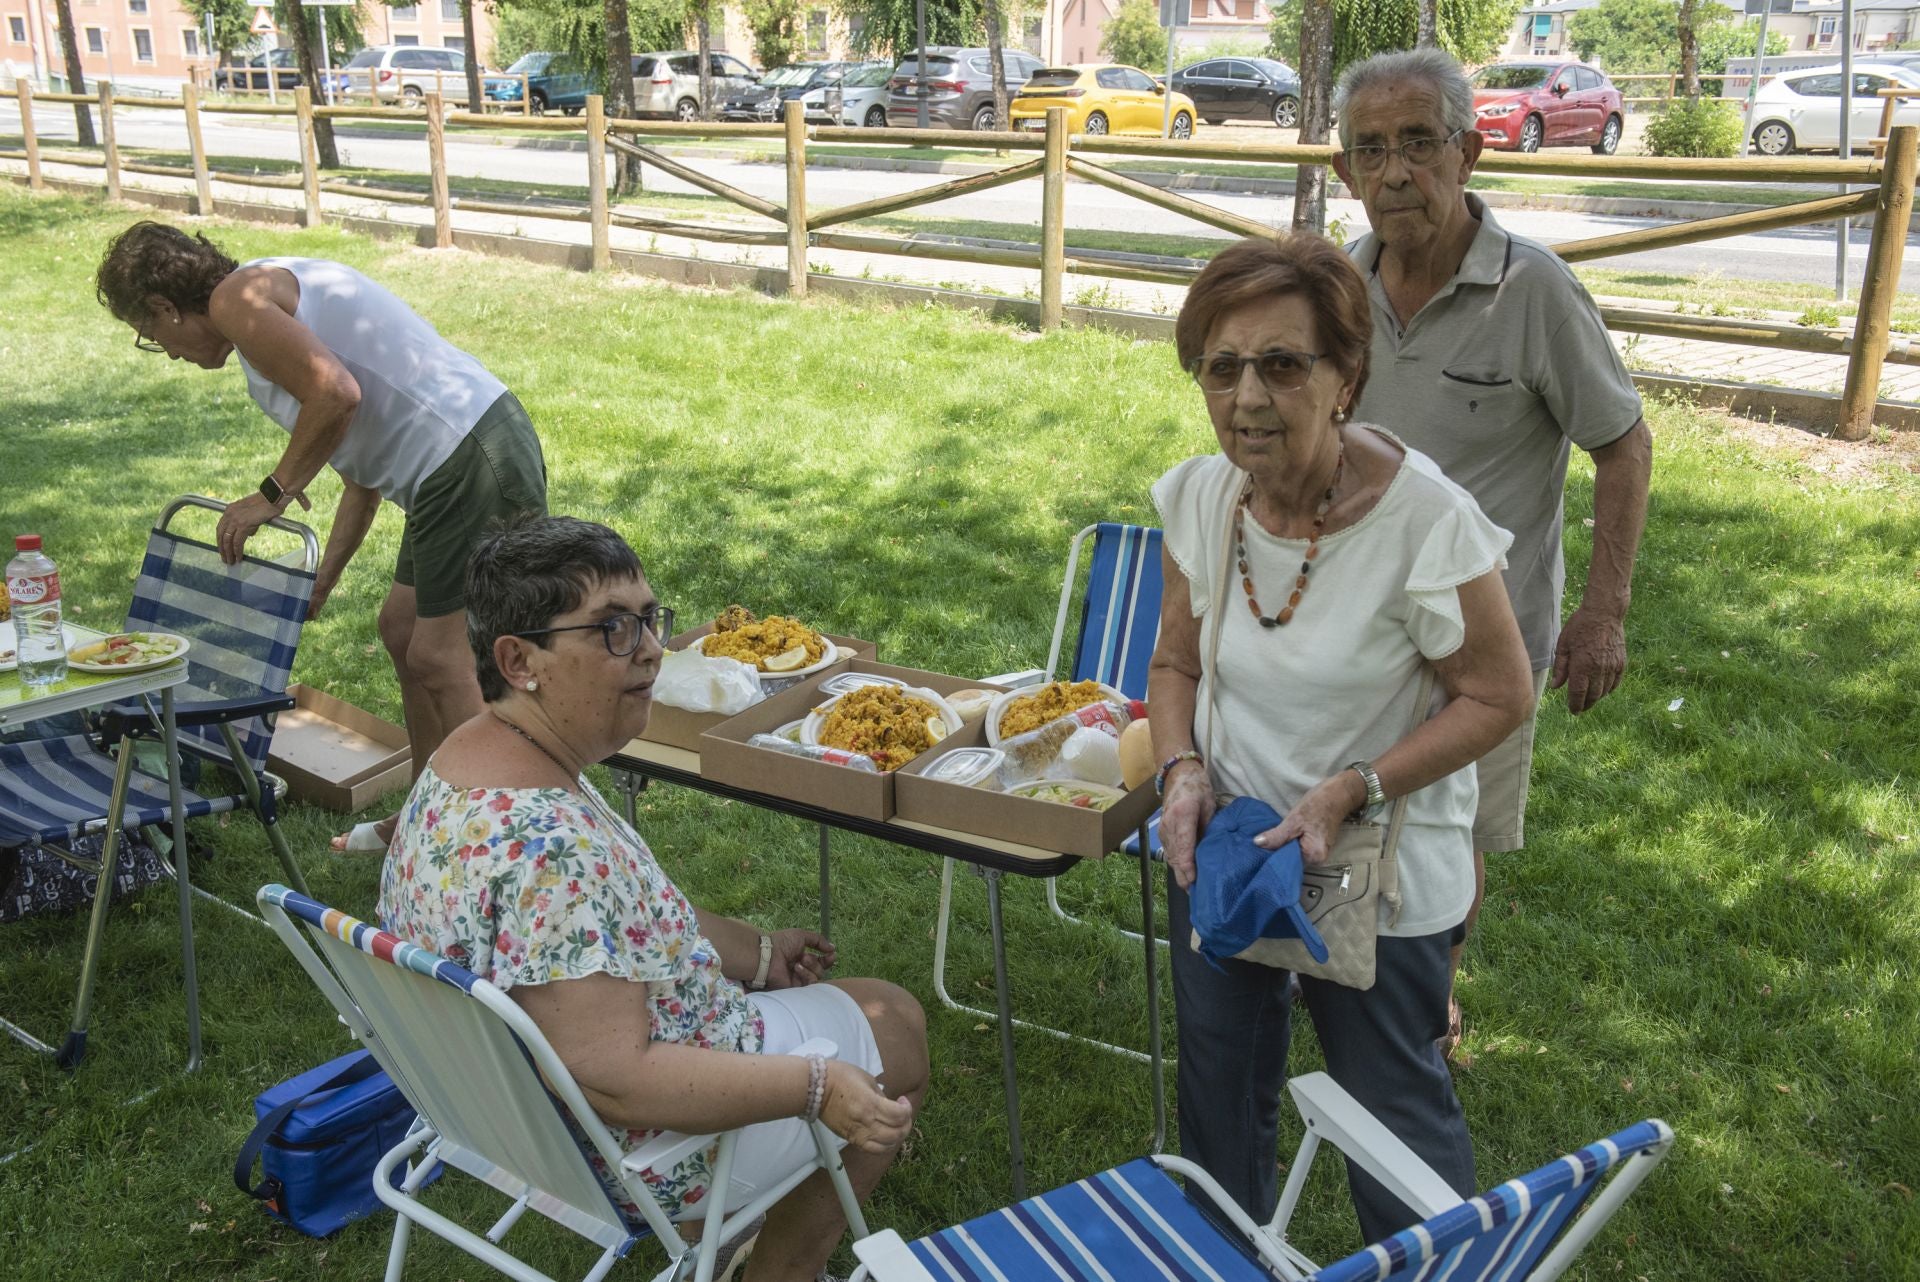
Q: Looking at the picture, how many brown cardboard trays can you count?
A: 4